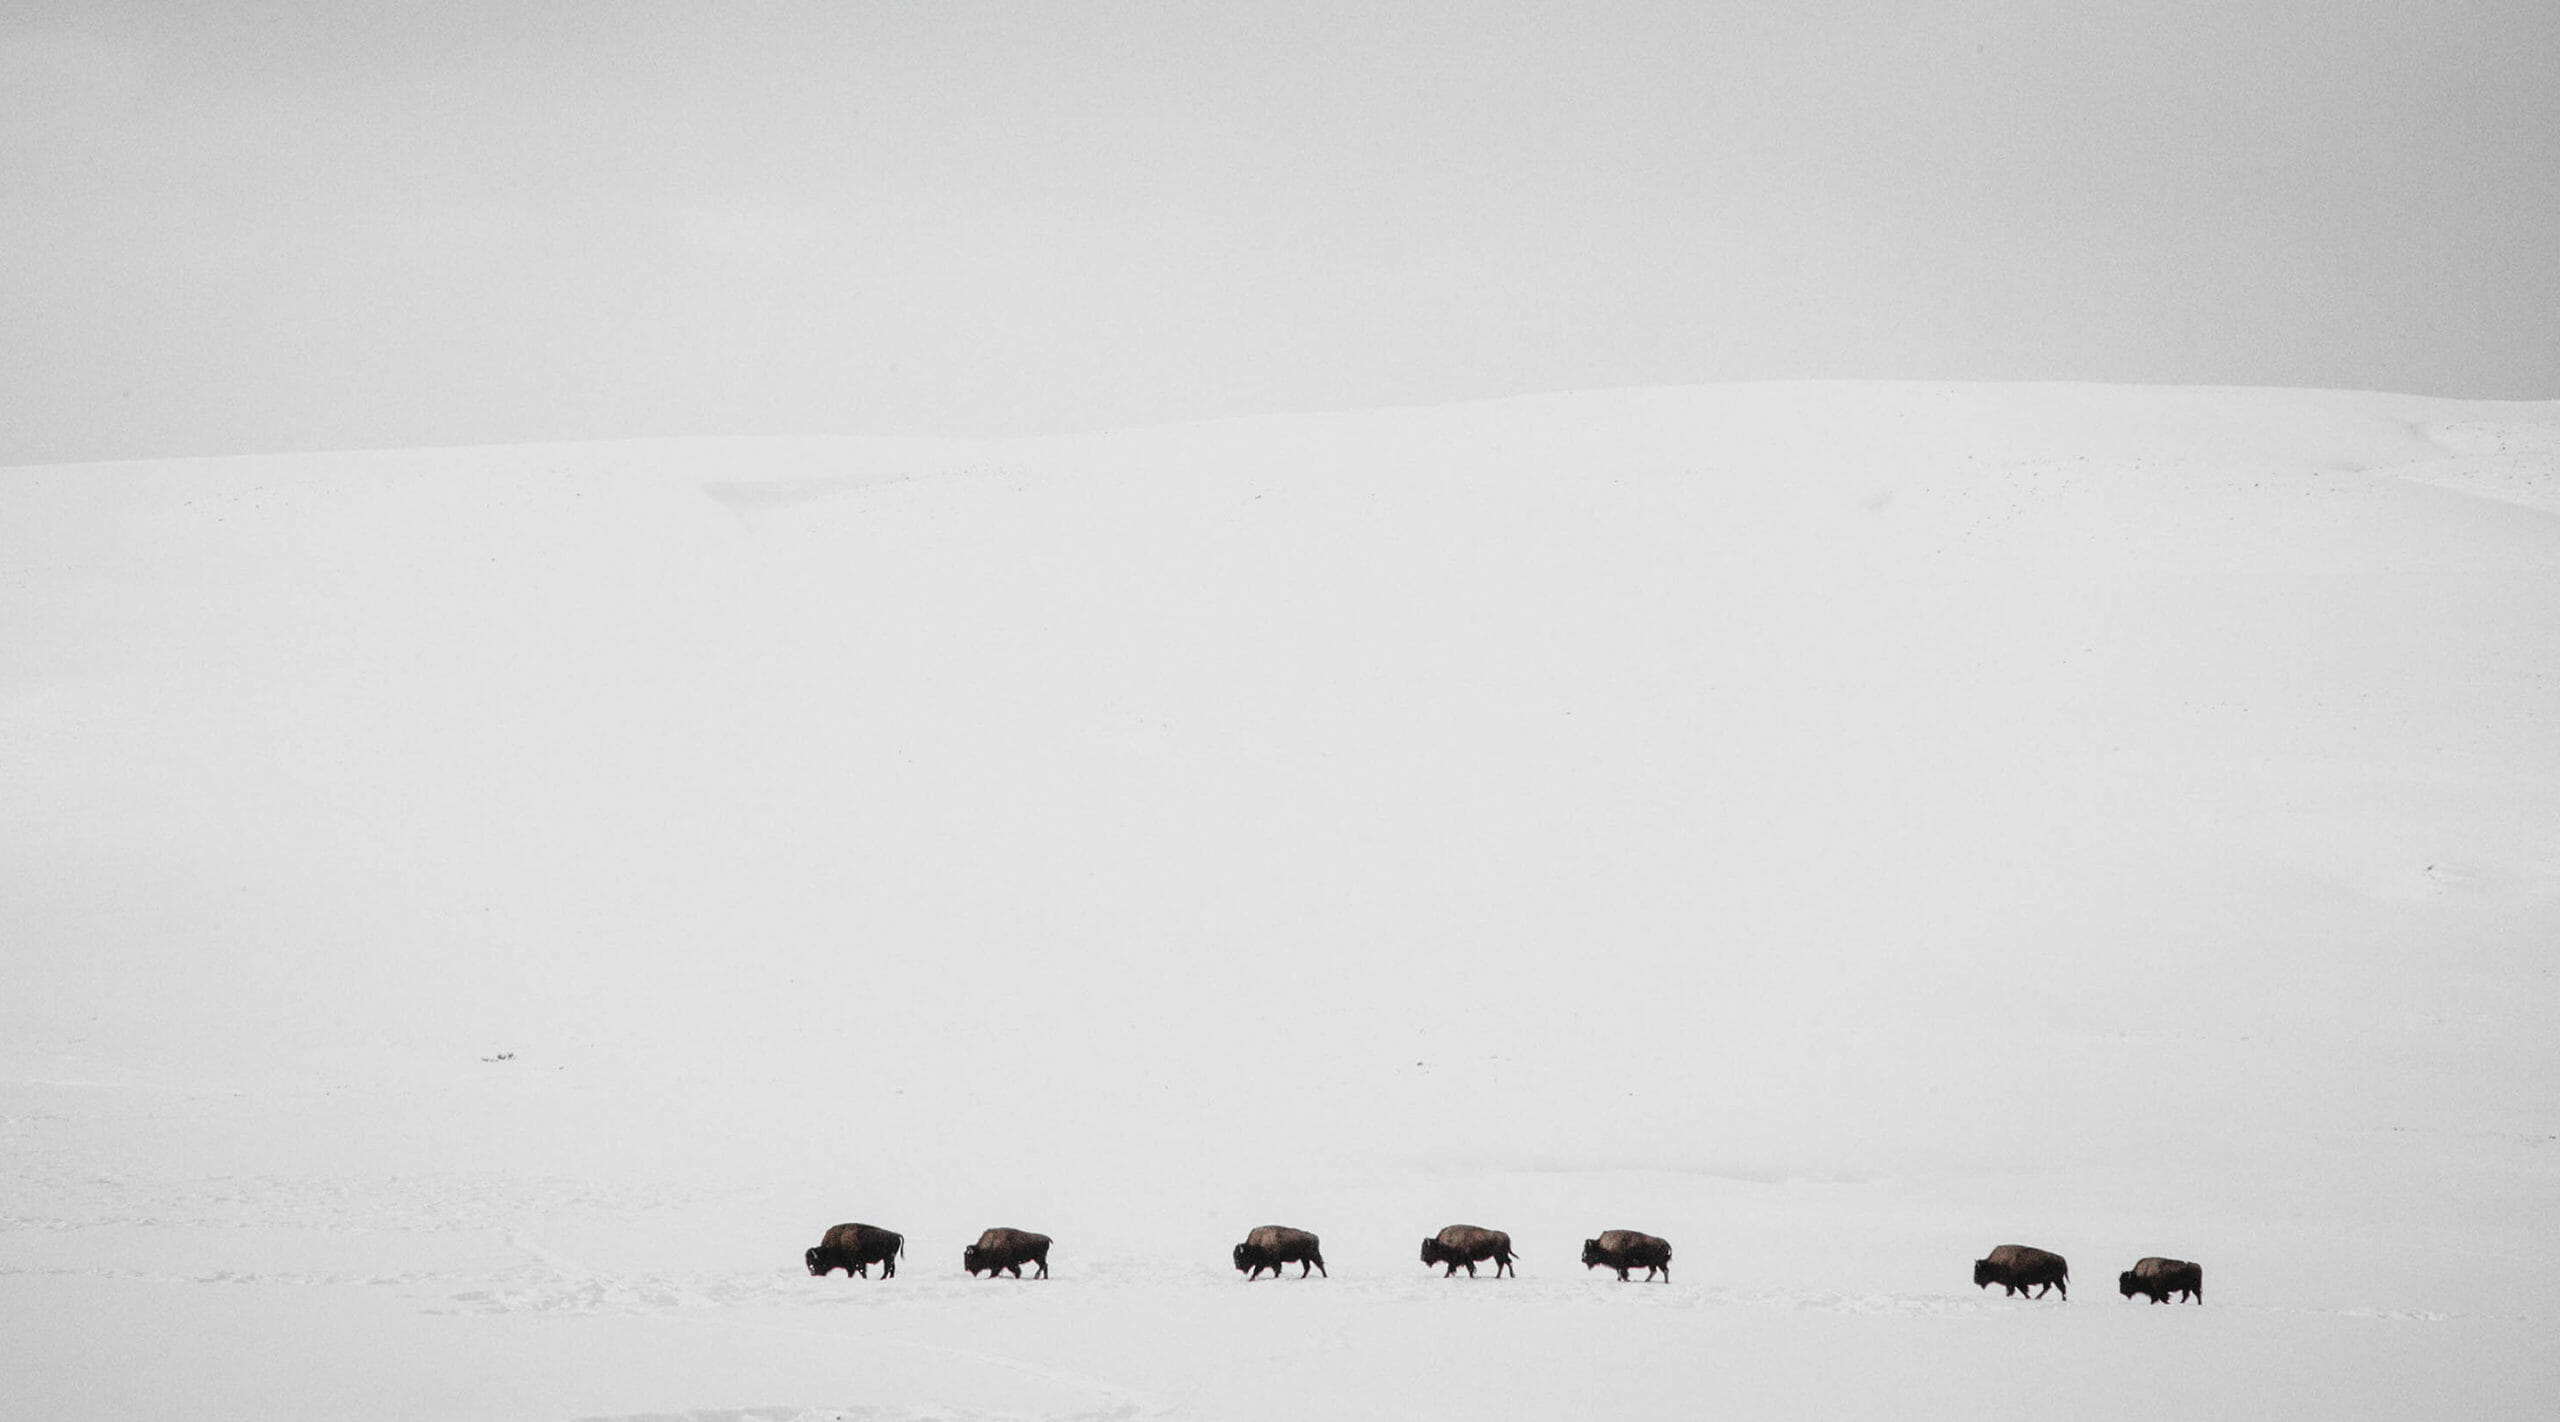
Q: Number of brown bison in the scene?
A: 7